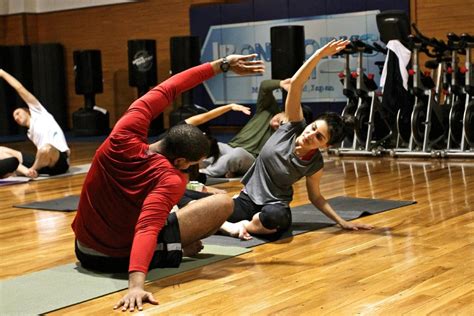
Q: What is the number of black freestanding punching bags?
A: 4